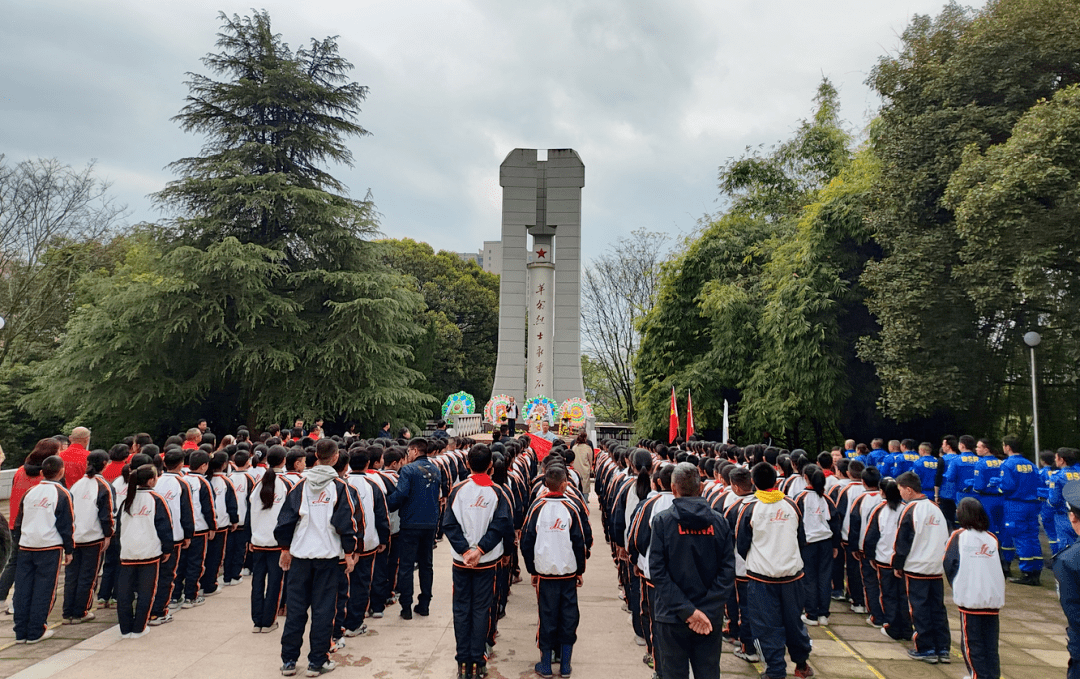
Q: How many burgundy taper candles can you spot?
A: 0